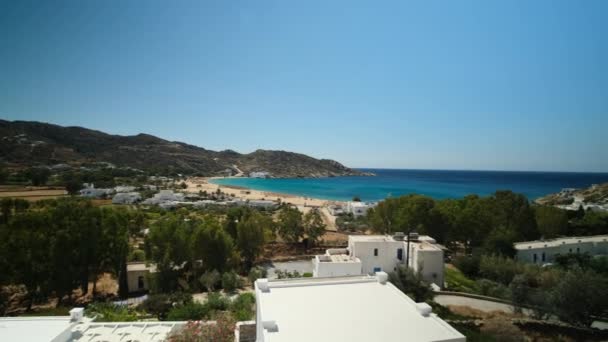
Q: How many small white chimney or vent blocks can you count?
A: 5